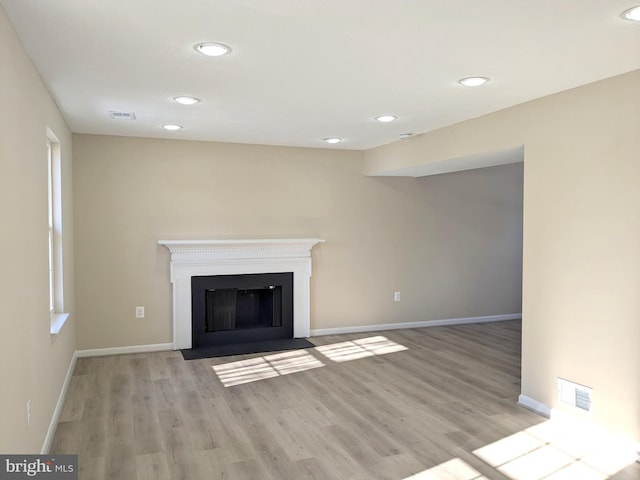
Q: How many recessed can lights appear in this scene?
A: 7